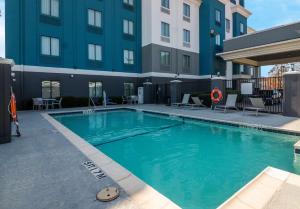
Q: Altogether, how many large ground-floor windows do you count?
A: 3